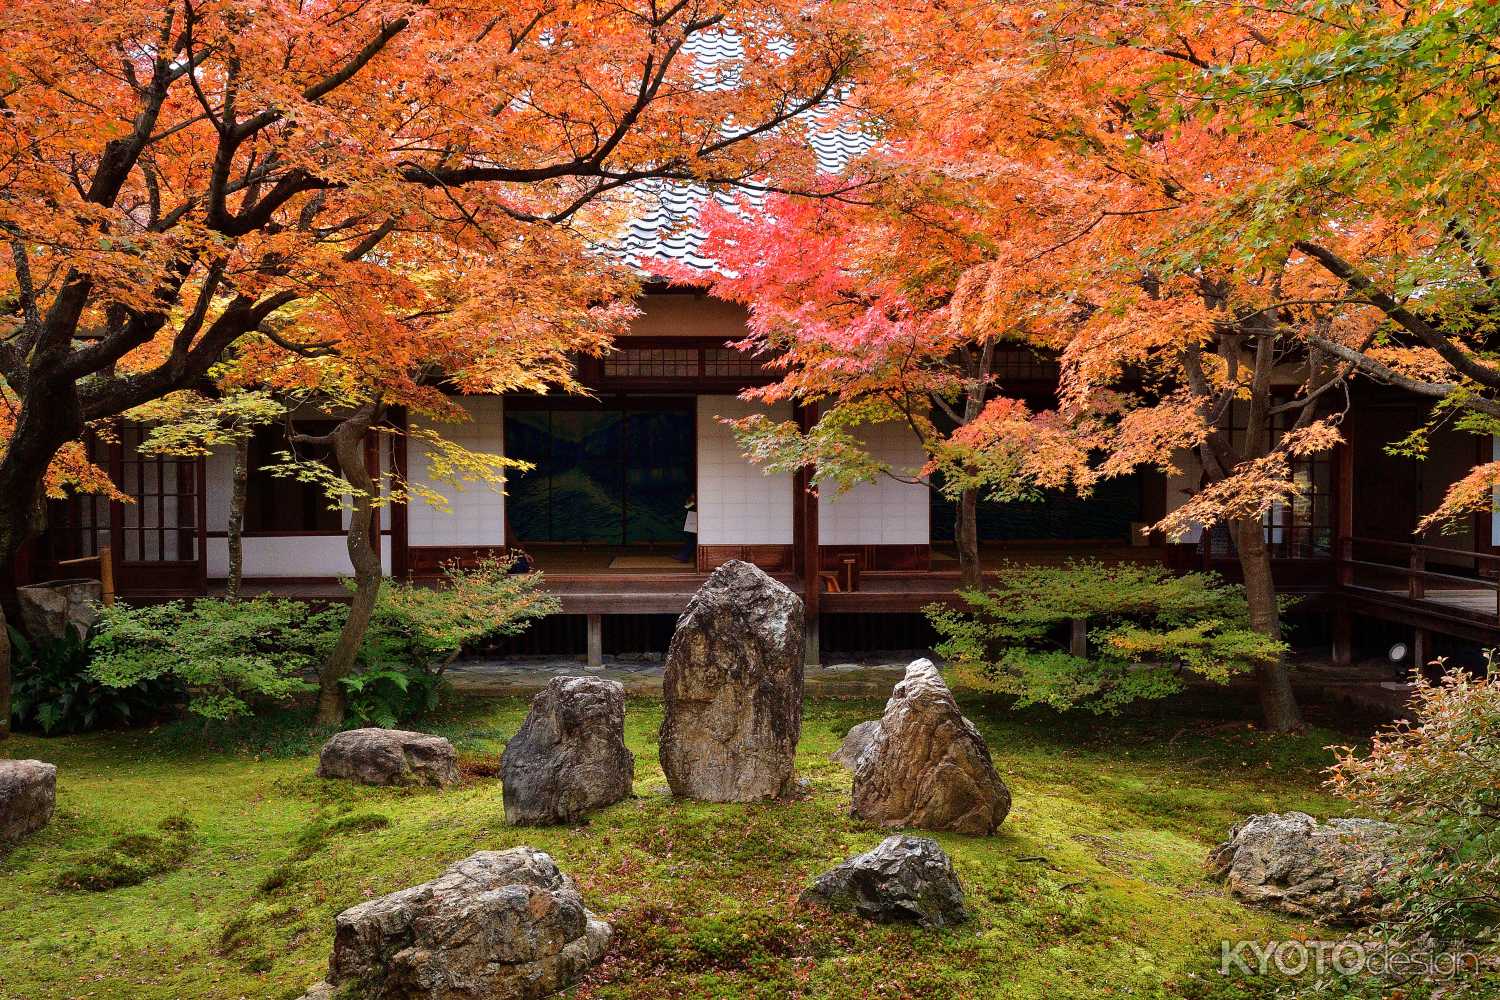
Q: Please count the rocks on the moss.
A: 9